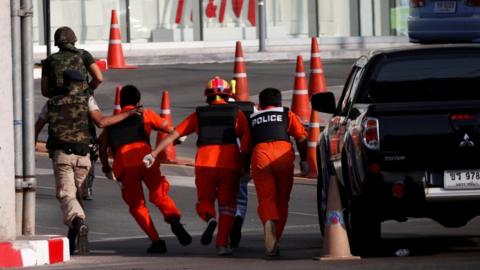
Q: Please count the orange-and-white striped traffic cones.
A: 7